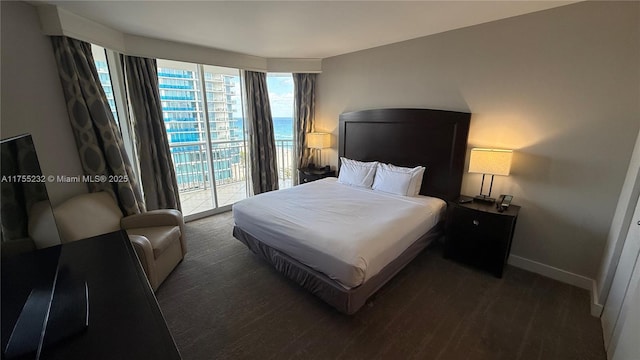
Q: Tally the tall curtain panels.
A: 4